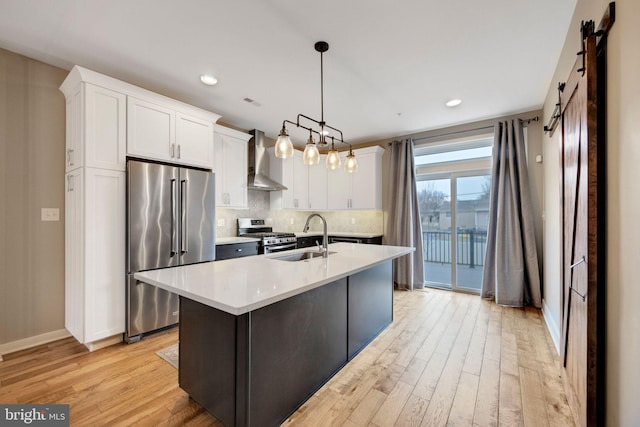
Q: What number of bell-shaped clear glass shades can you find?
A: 4